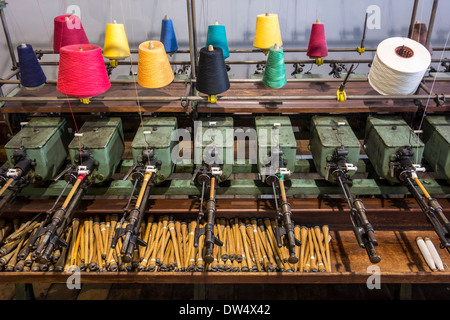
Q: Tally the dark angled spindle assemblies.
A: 7